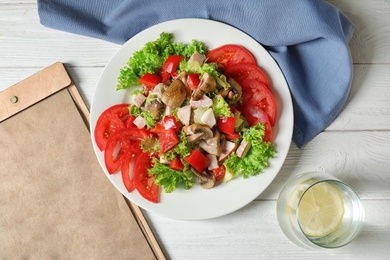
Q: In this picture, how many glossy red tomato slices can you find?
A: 8